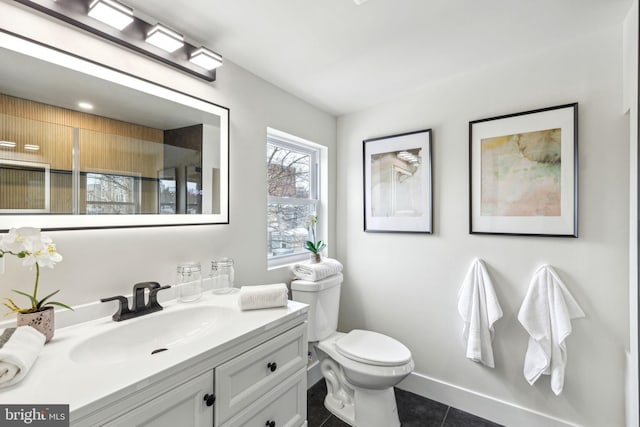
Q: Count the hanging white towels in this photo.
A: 2